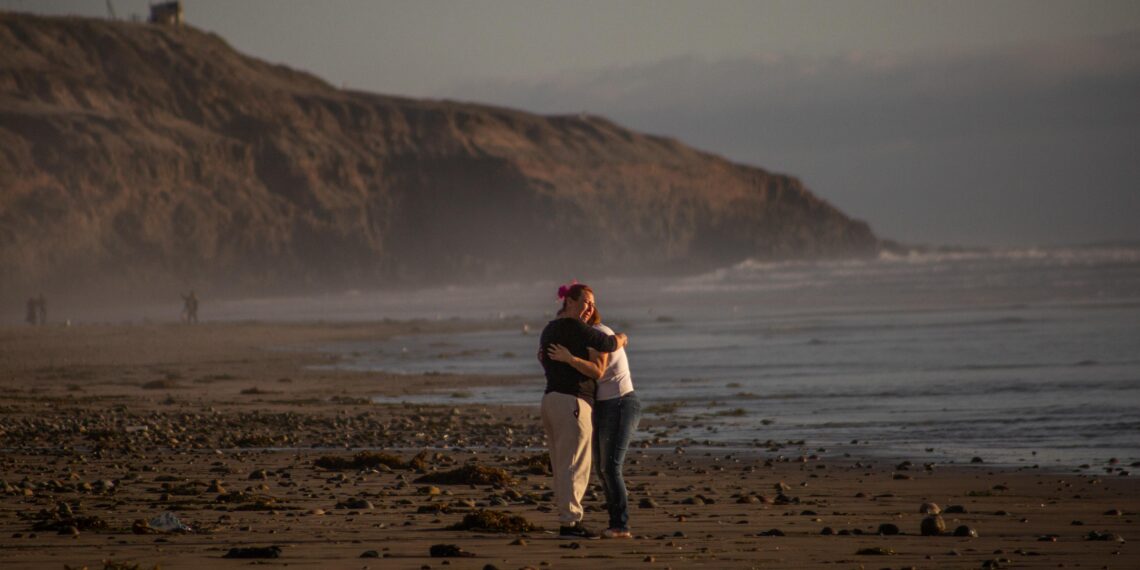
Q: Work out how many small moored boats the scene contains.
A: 0